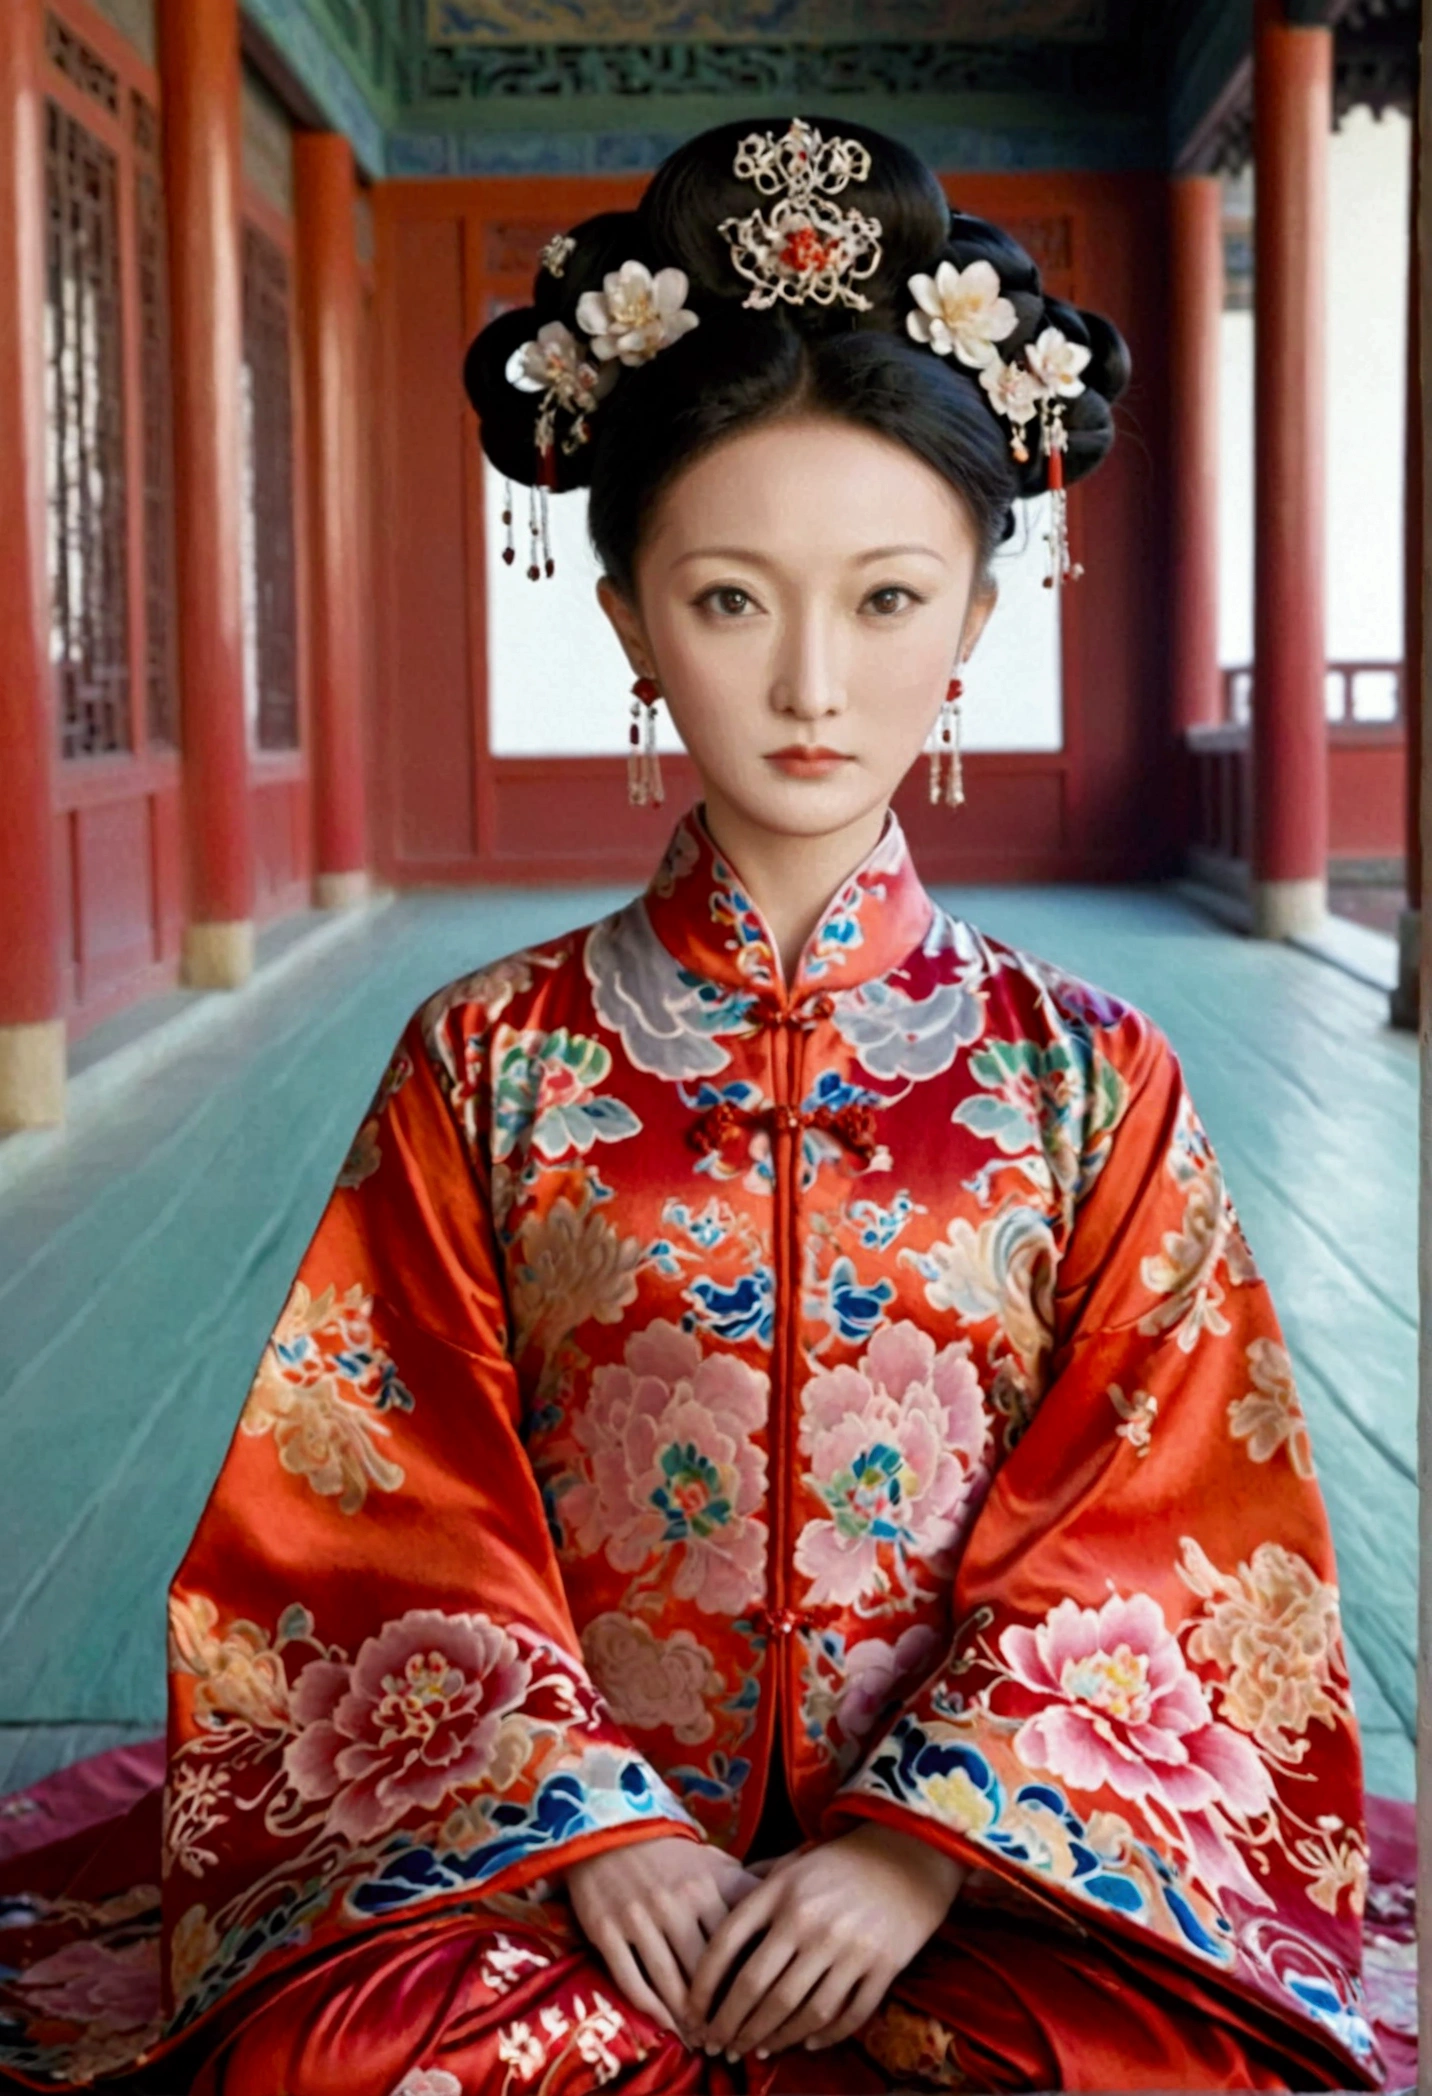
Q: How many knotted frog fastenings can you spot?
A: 3